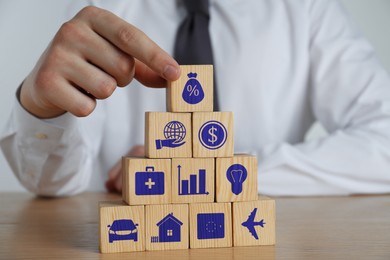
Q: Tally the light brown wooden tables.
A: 1